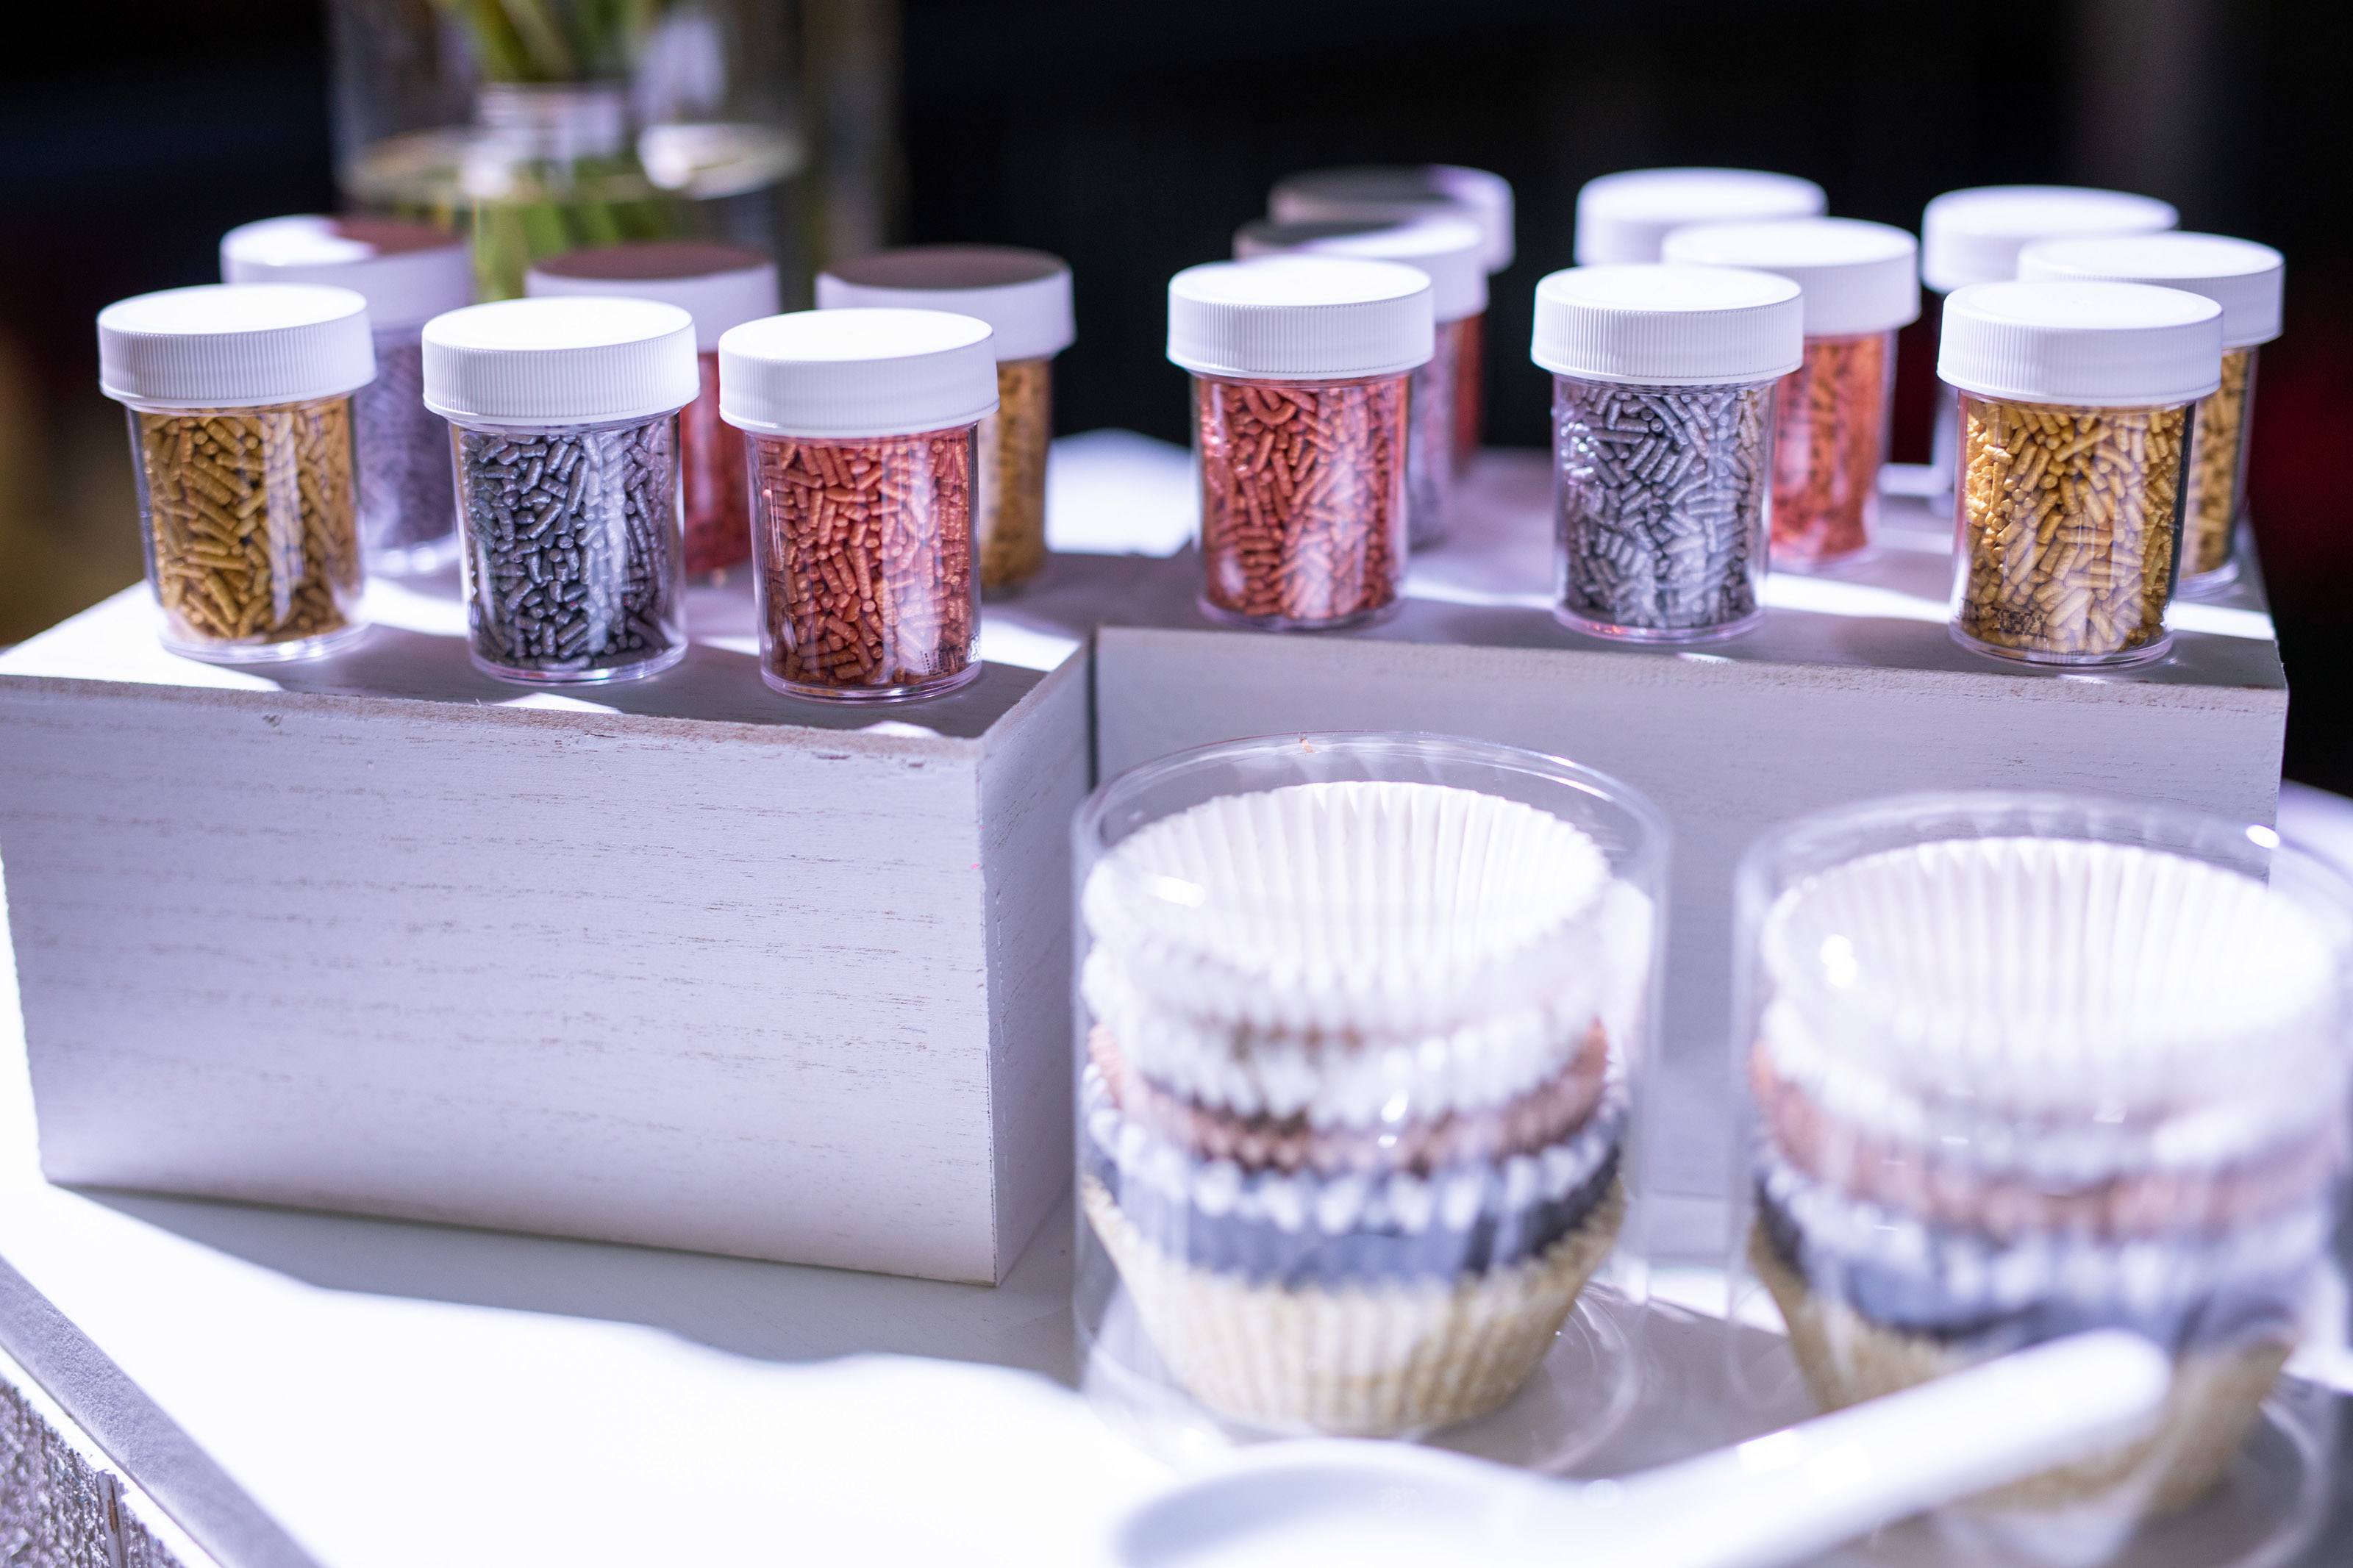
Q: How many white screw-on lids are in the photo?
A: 15